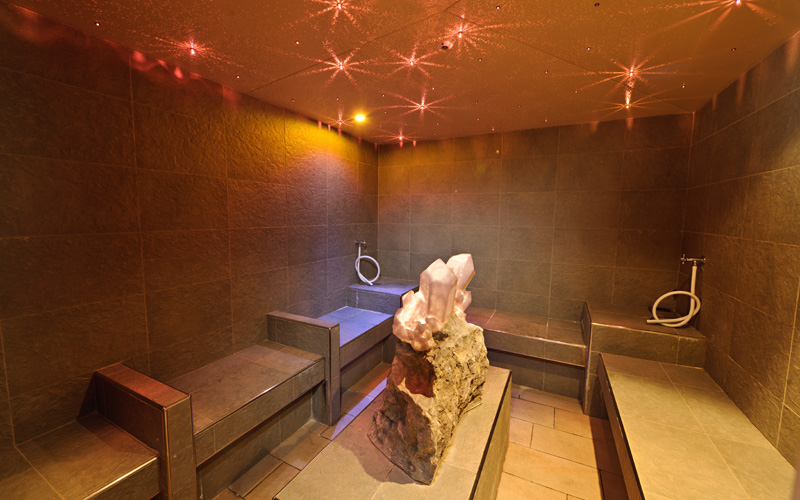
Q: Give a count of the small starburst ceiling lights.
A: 11